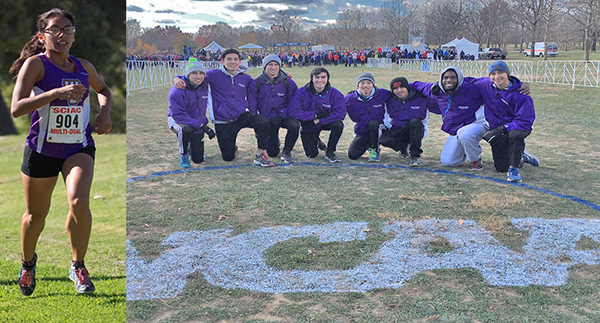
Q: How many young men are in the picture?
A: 8